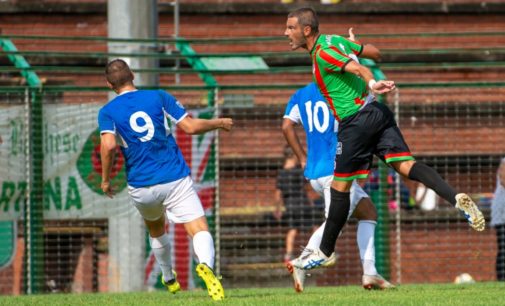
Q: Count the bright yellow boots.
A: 2